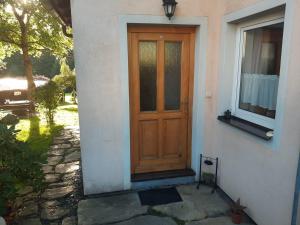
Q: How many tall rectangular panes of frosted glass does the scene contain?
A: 2